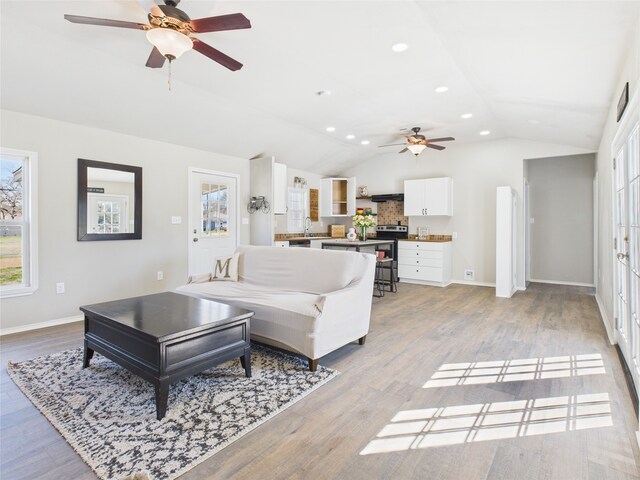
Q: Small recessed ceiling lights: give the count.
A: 7